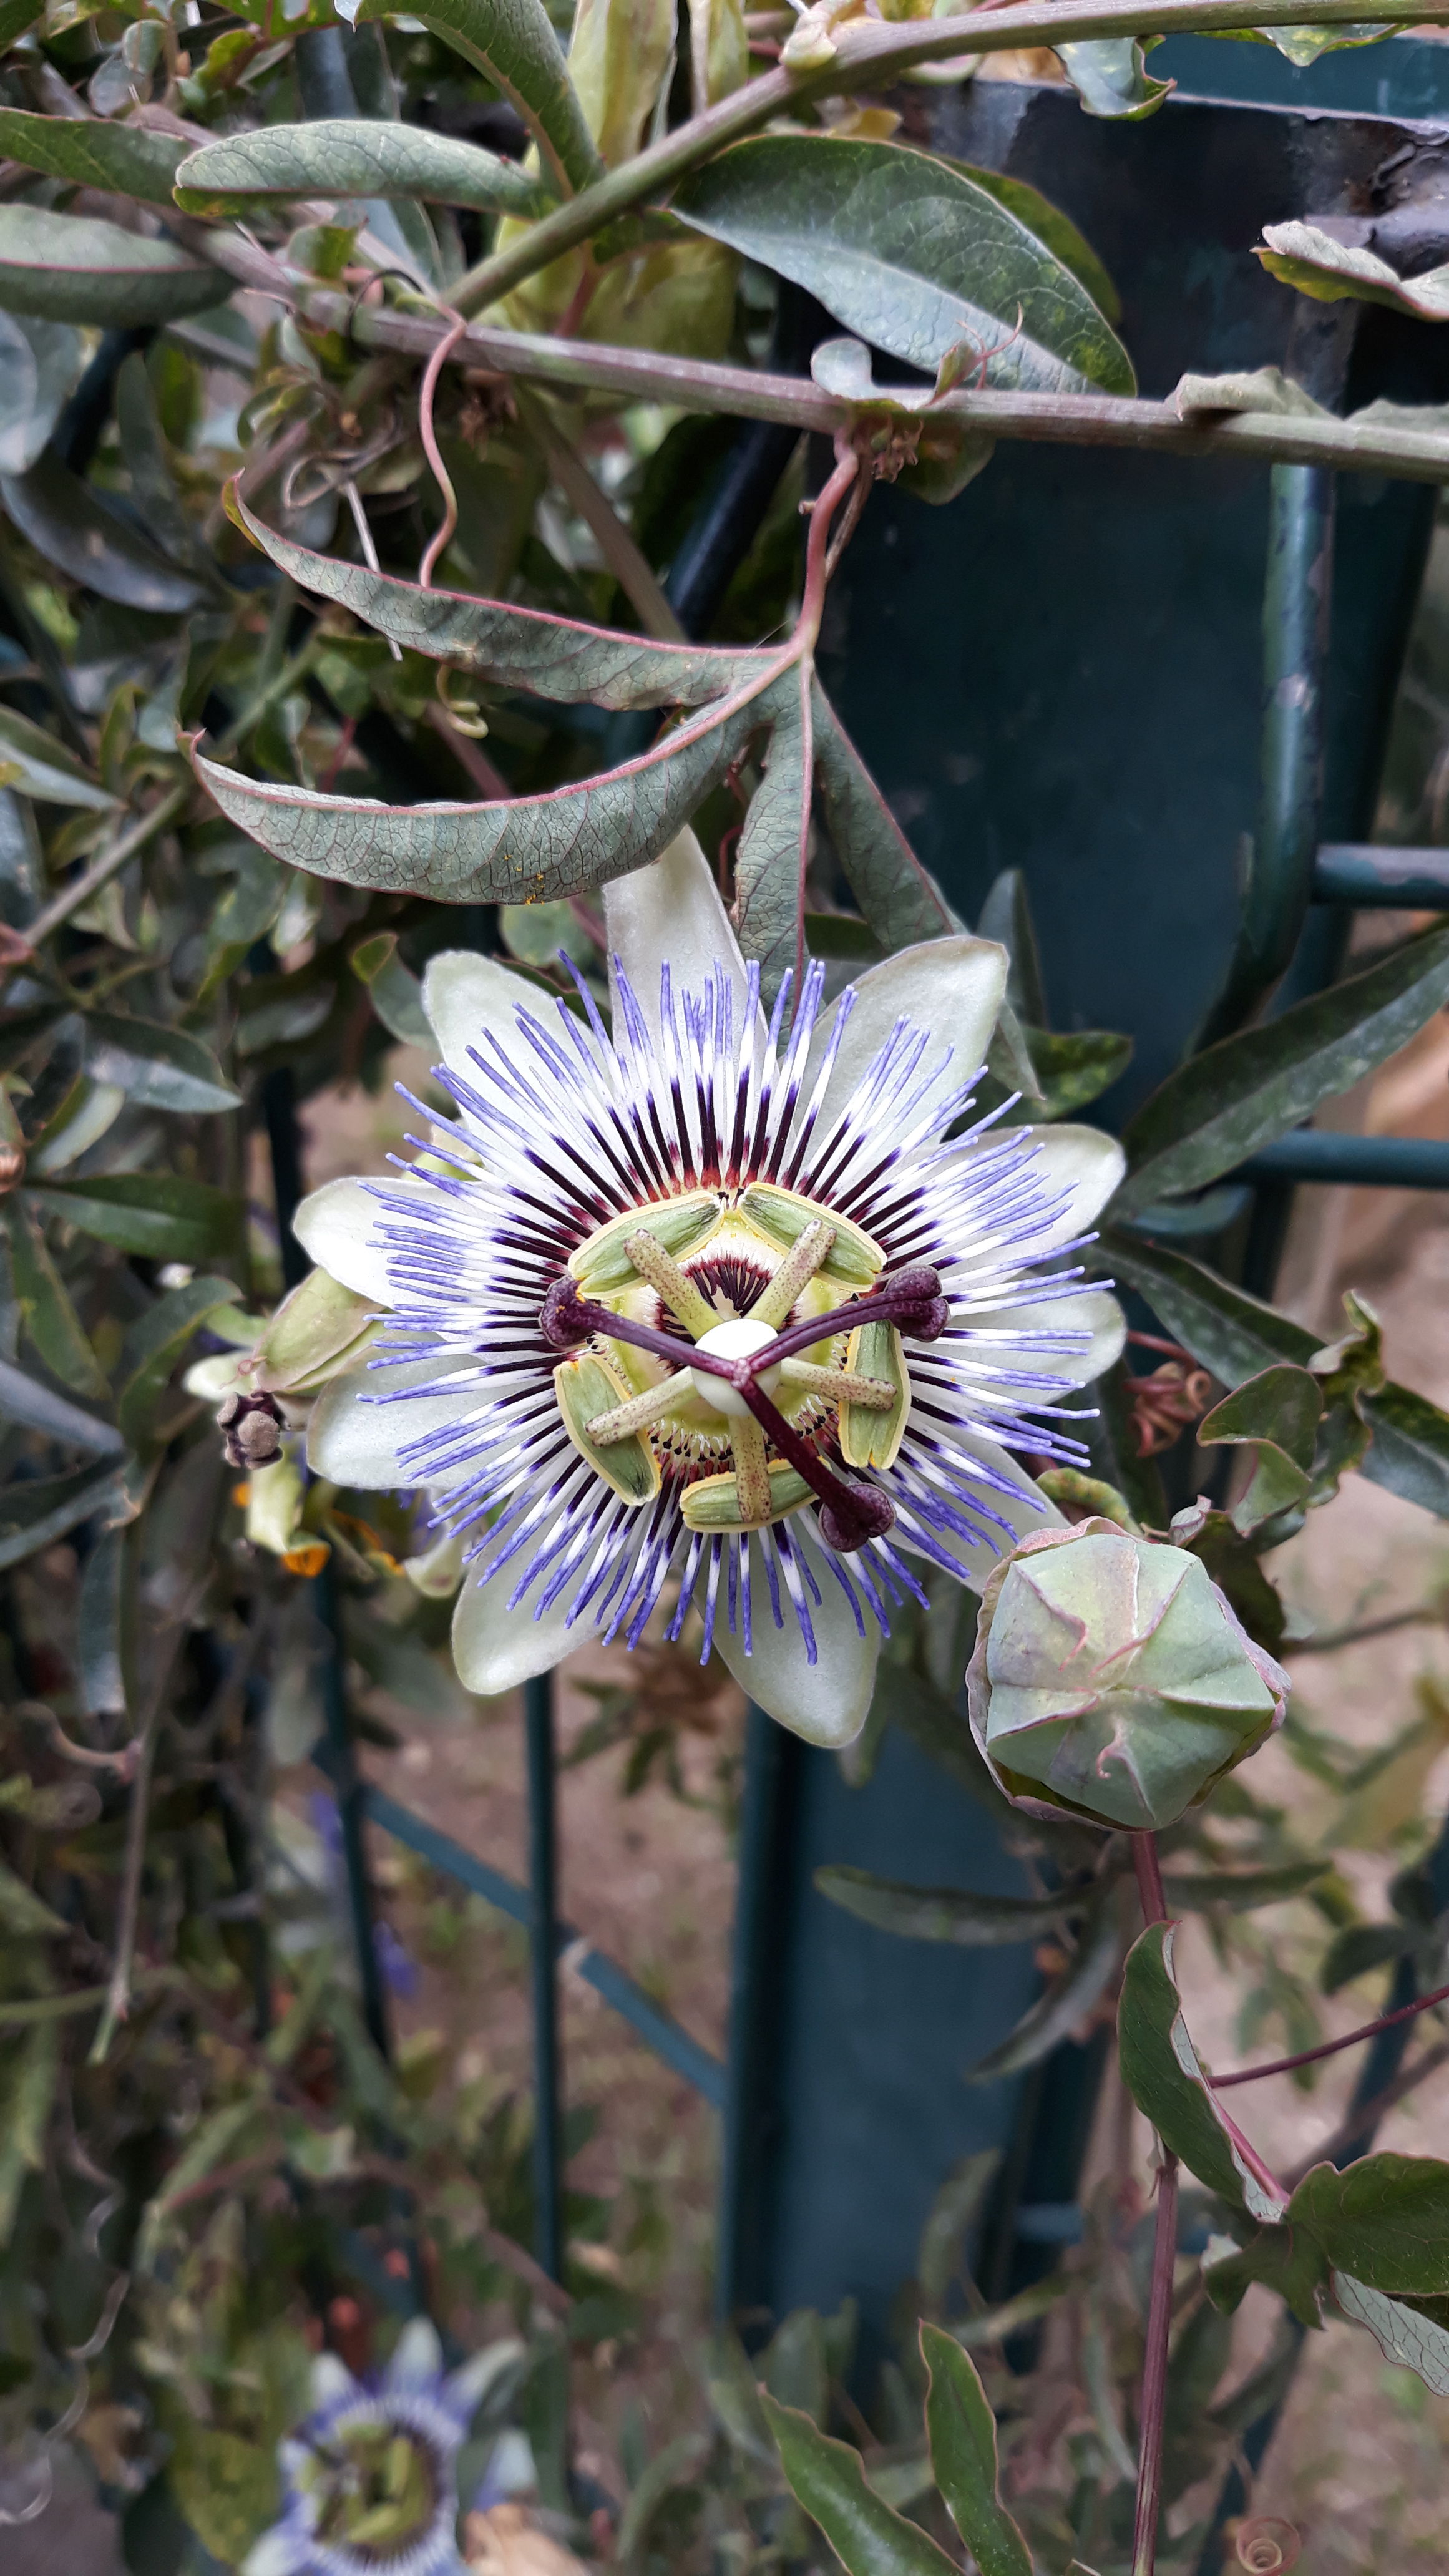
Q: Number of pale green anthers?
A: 5